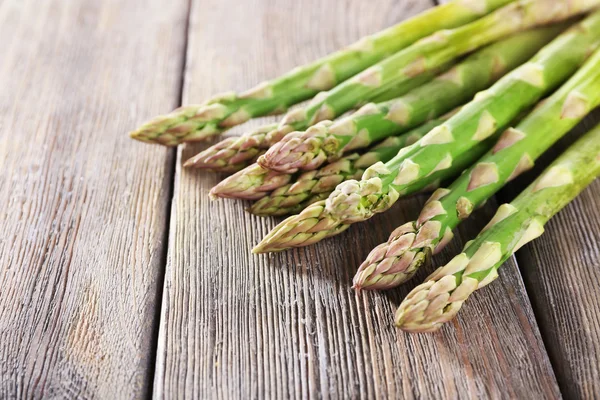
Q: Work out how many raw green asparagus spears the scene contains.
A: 9